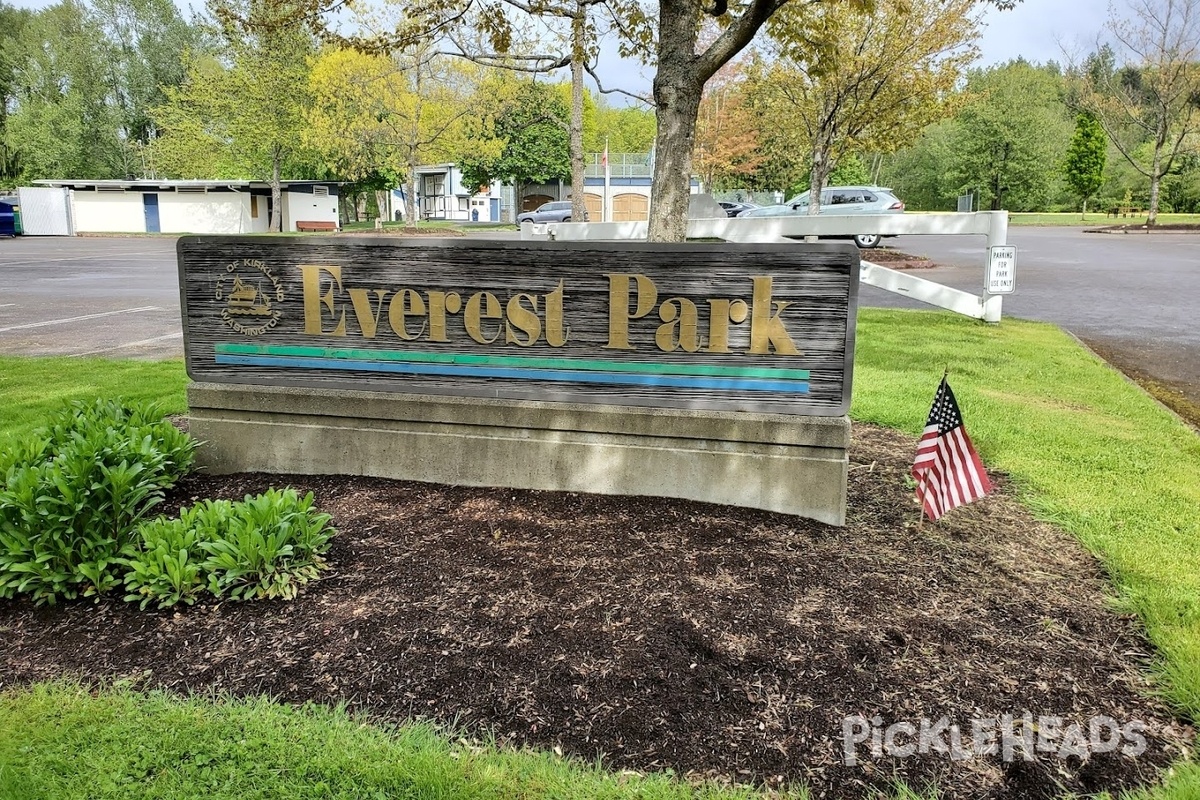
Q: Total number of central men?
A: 0